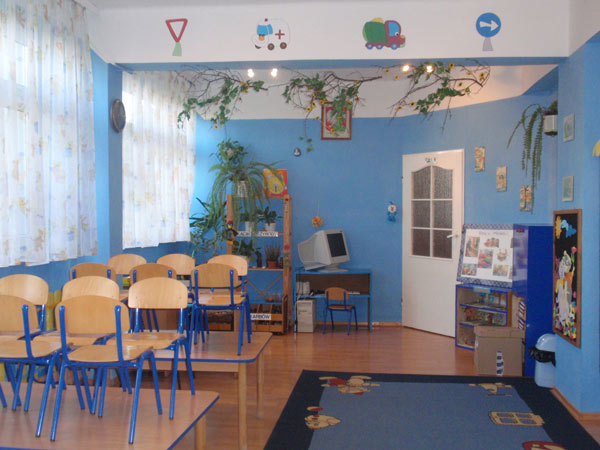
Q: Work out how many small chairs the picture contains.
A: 12